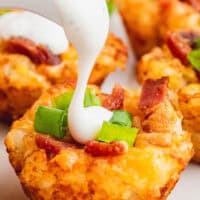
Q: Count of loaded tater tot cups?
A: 4